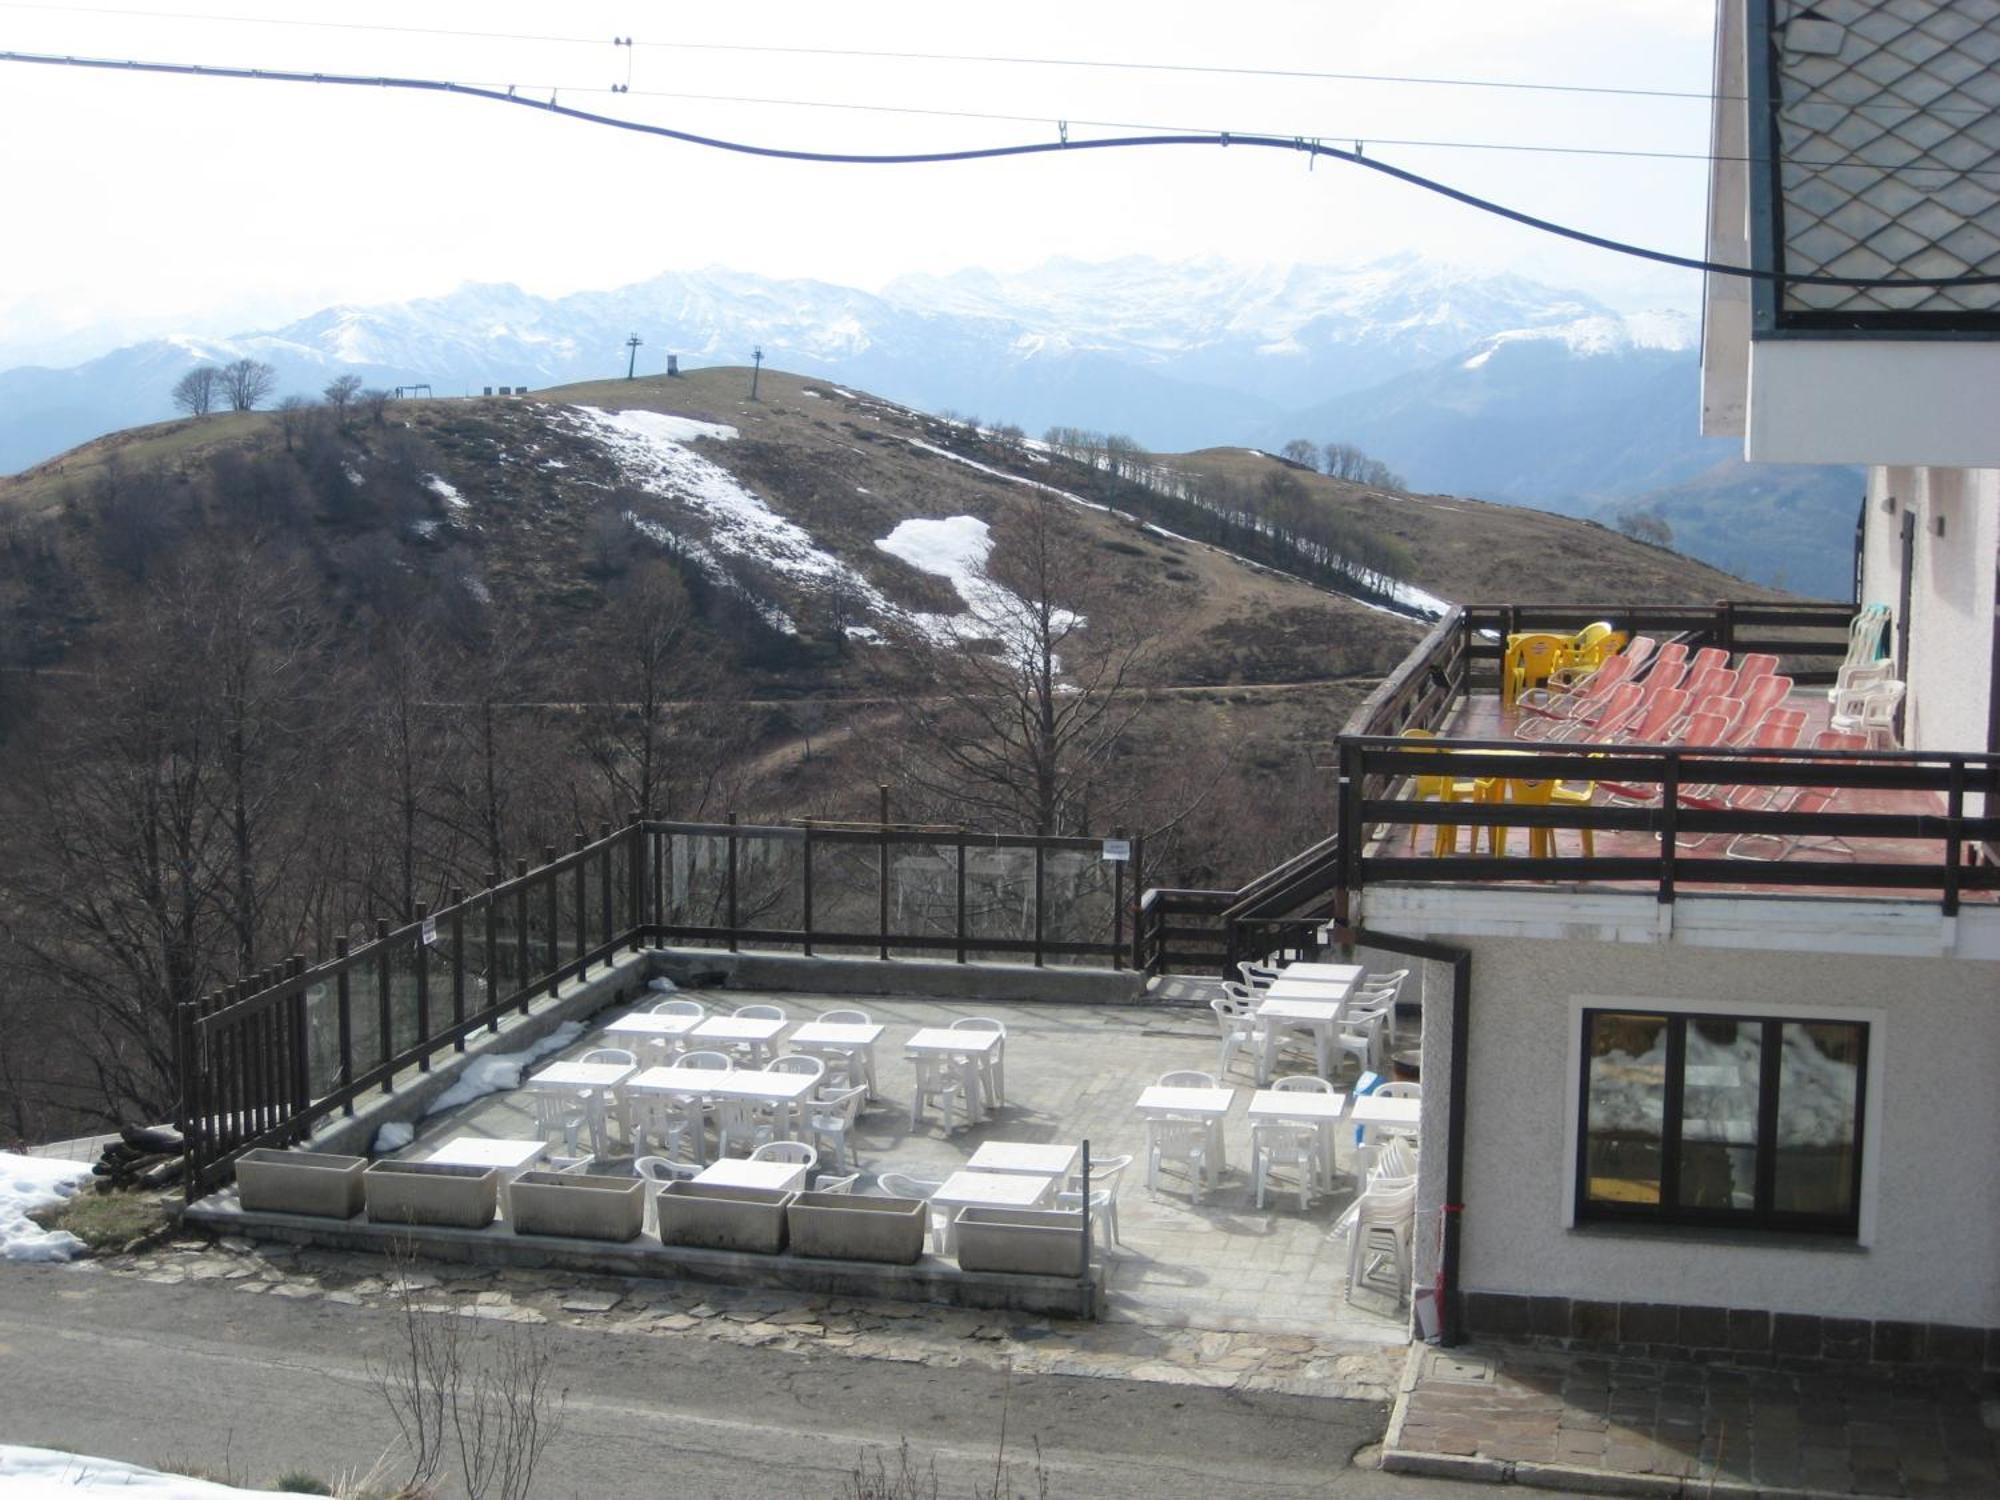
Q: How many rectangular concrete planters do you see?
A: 6